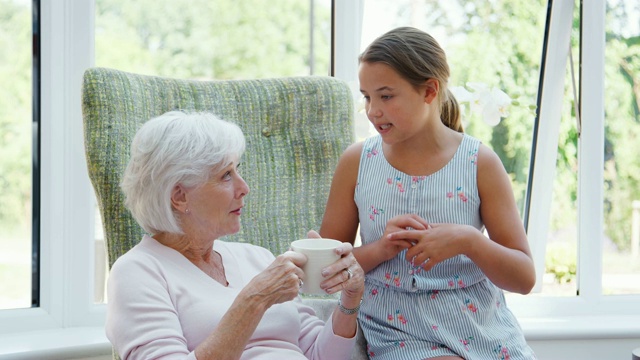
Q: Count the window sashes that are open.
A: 1